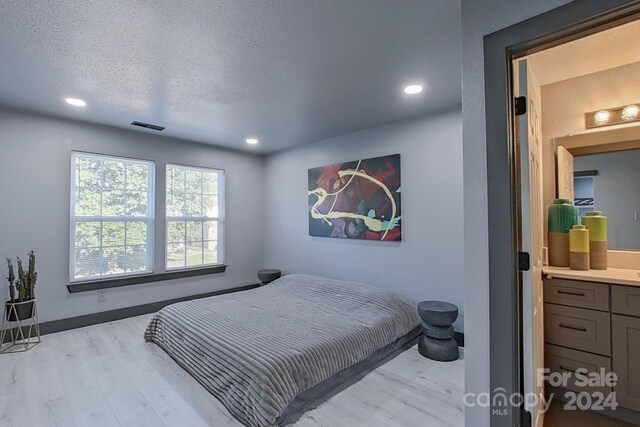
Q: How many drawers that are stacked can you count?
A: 3